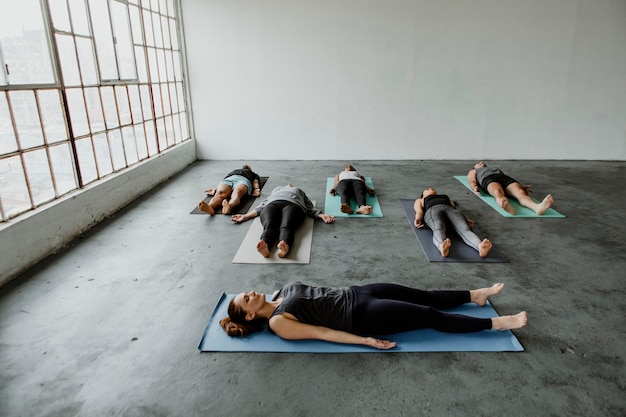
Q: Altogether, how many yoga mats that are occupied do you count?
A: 6